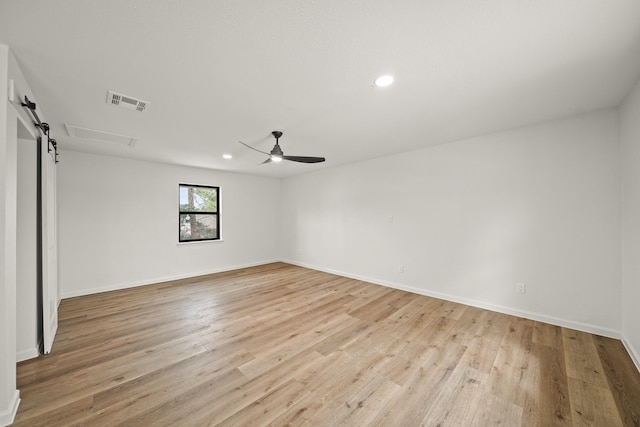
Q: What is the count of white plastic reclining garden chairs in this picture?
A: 0